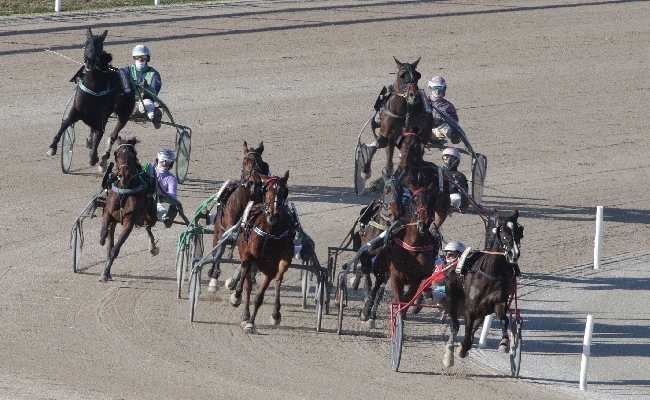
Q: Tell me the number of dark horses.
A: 2